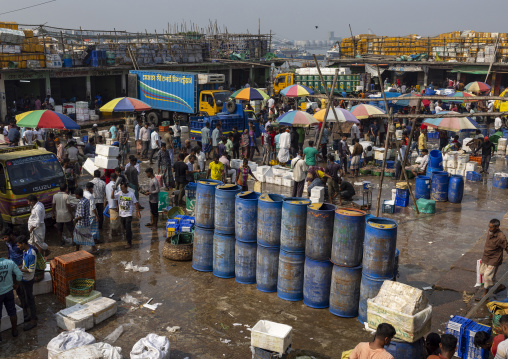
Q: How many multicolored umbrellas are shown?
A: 11